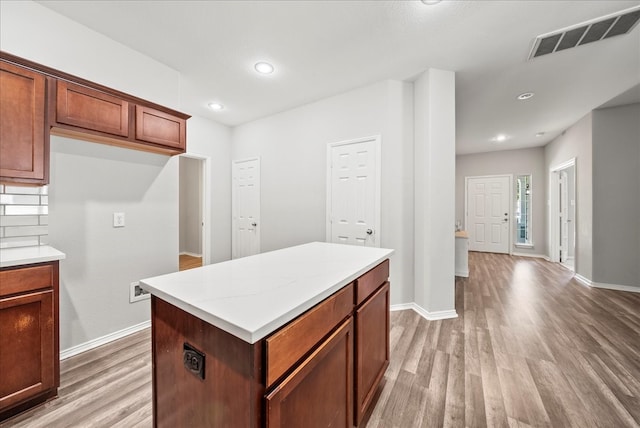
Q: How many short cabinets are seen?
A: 2